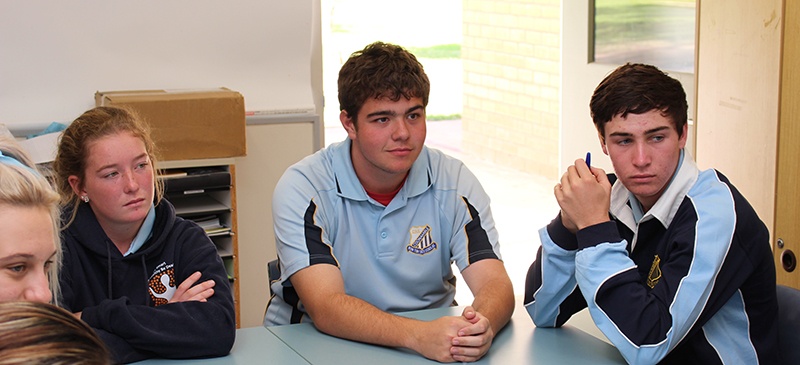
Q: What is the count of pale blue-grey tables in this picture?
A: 2